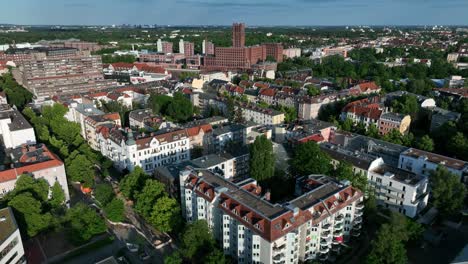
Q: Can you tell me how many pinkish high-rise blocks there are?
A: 3